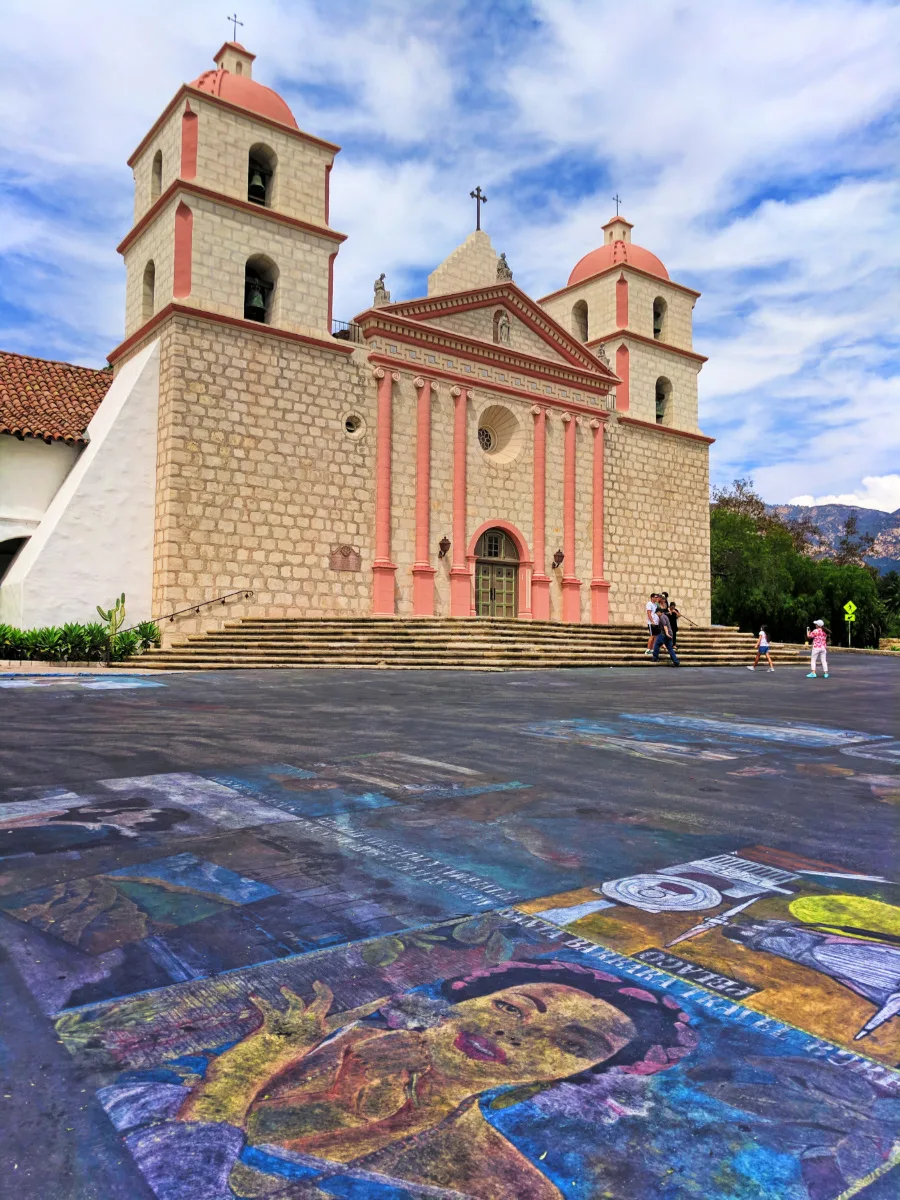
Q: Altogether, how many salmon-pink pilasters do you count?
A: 6